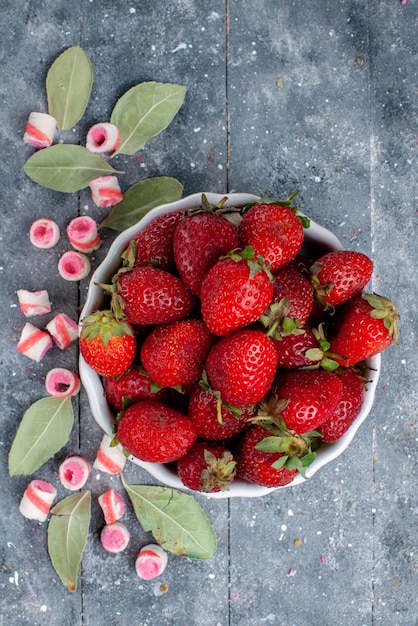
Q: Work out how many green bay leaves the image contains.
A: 7